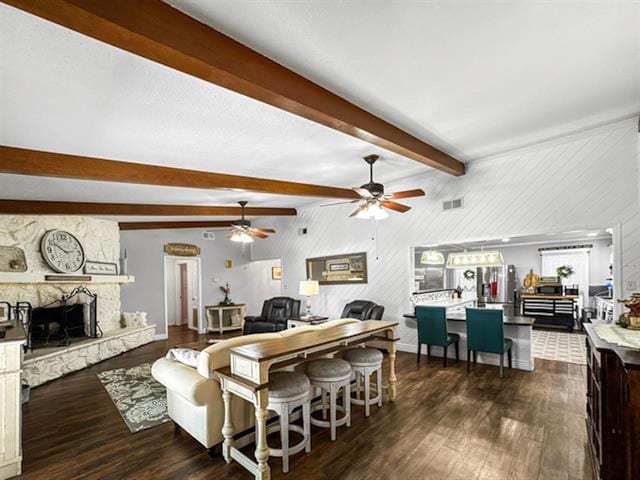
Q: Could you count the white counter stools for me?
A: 3